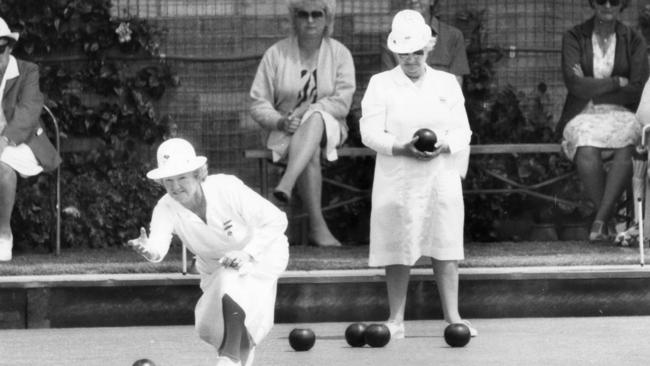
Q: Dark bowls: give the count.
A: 6